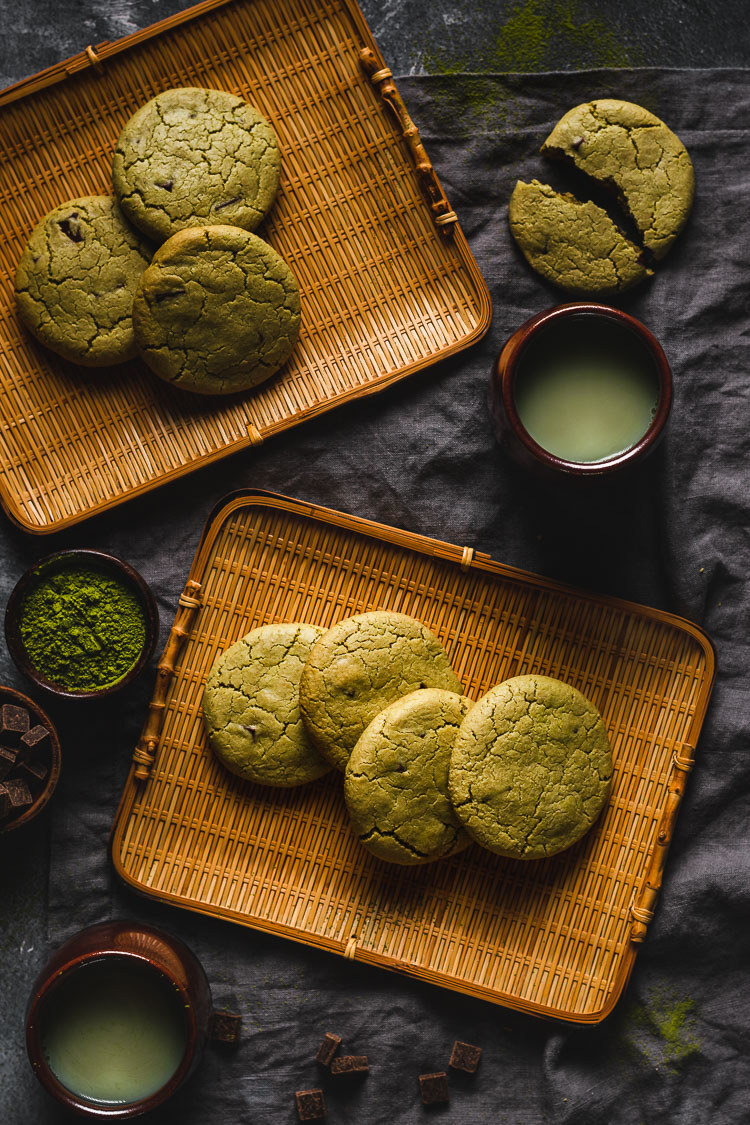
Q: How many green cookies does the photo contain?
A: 8